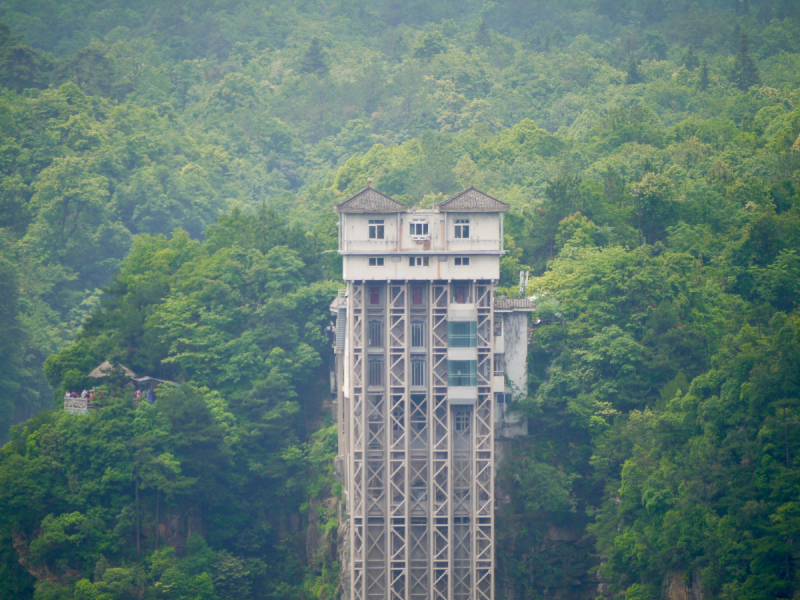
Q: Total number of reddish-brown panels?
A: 3